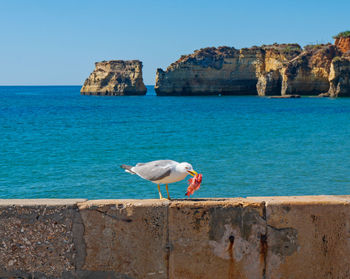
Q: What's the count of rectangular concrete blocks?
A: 4